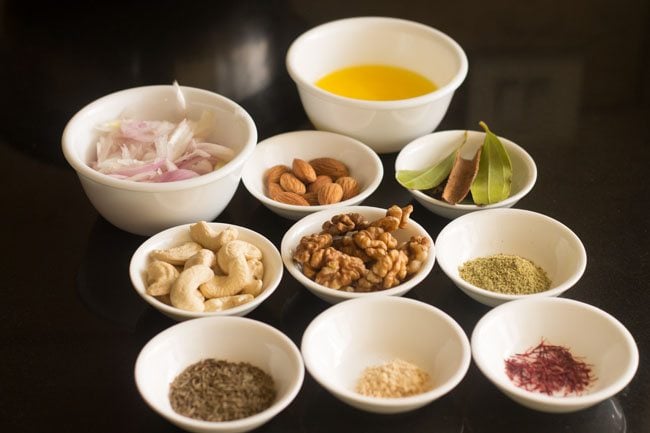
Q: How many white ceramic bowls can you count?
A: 10